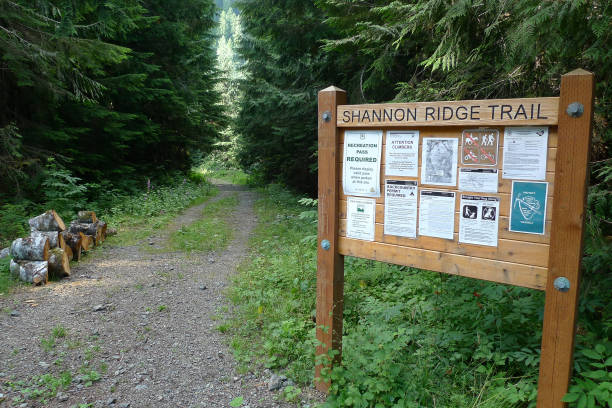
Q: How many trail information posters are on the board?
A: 11